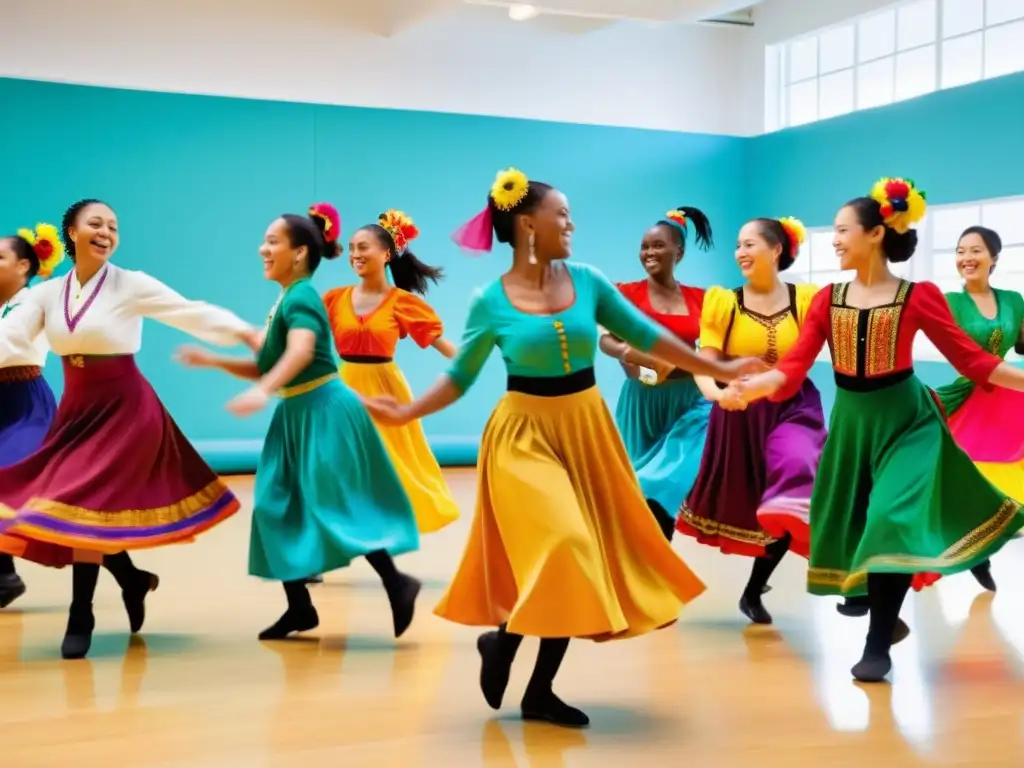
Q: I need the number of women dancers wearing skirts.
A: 9